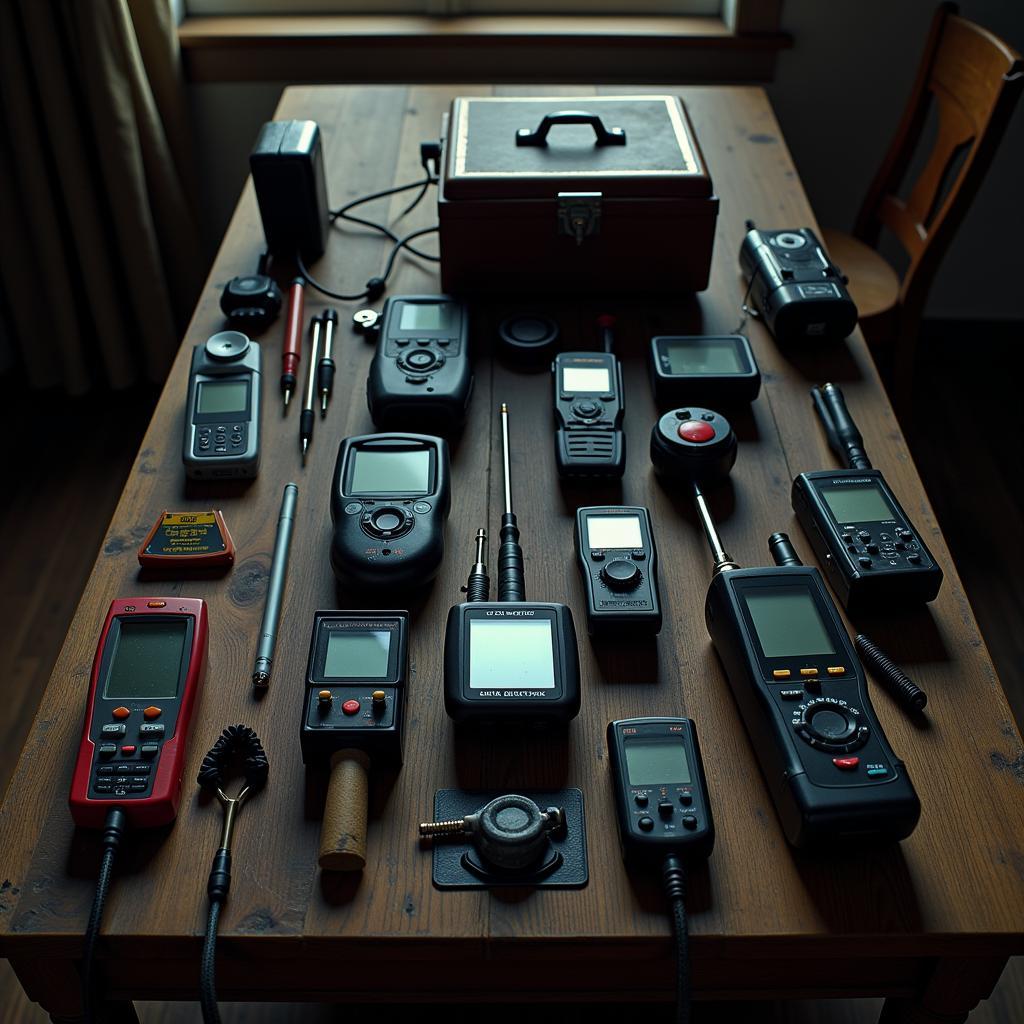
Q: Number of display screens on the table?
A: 12